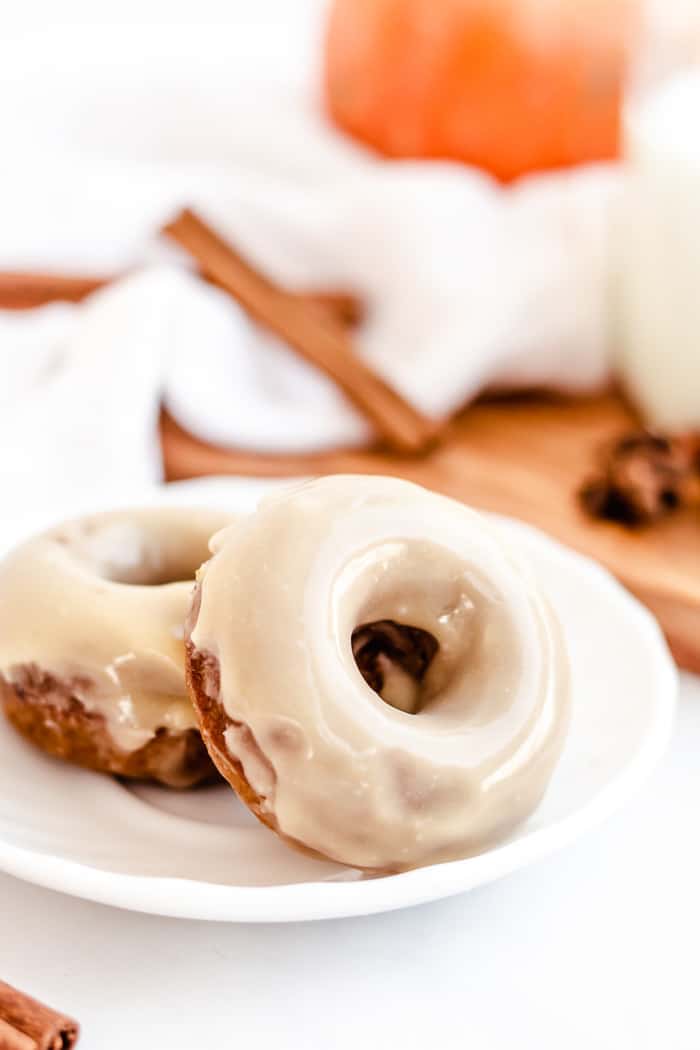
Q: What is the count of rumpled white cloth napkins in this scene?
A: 1